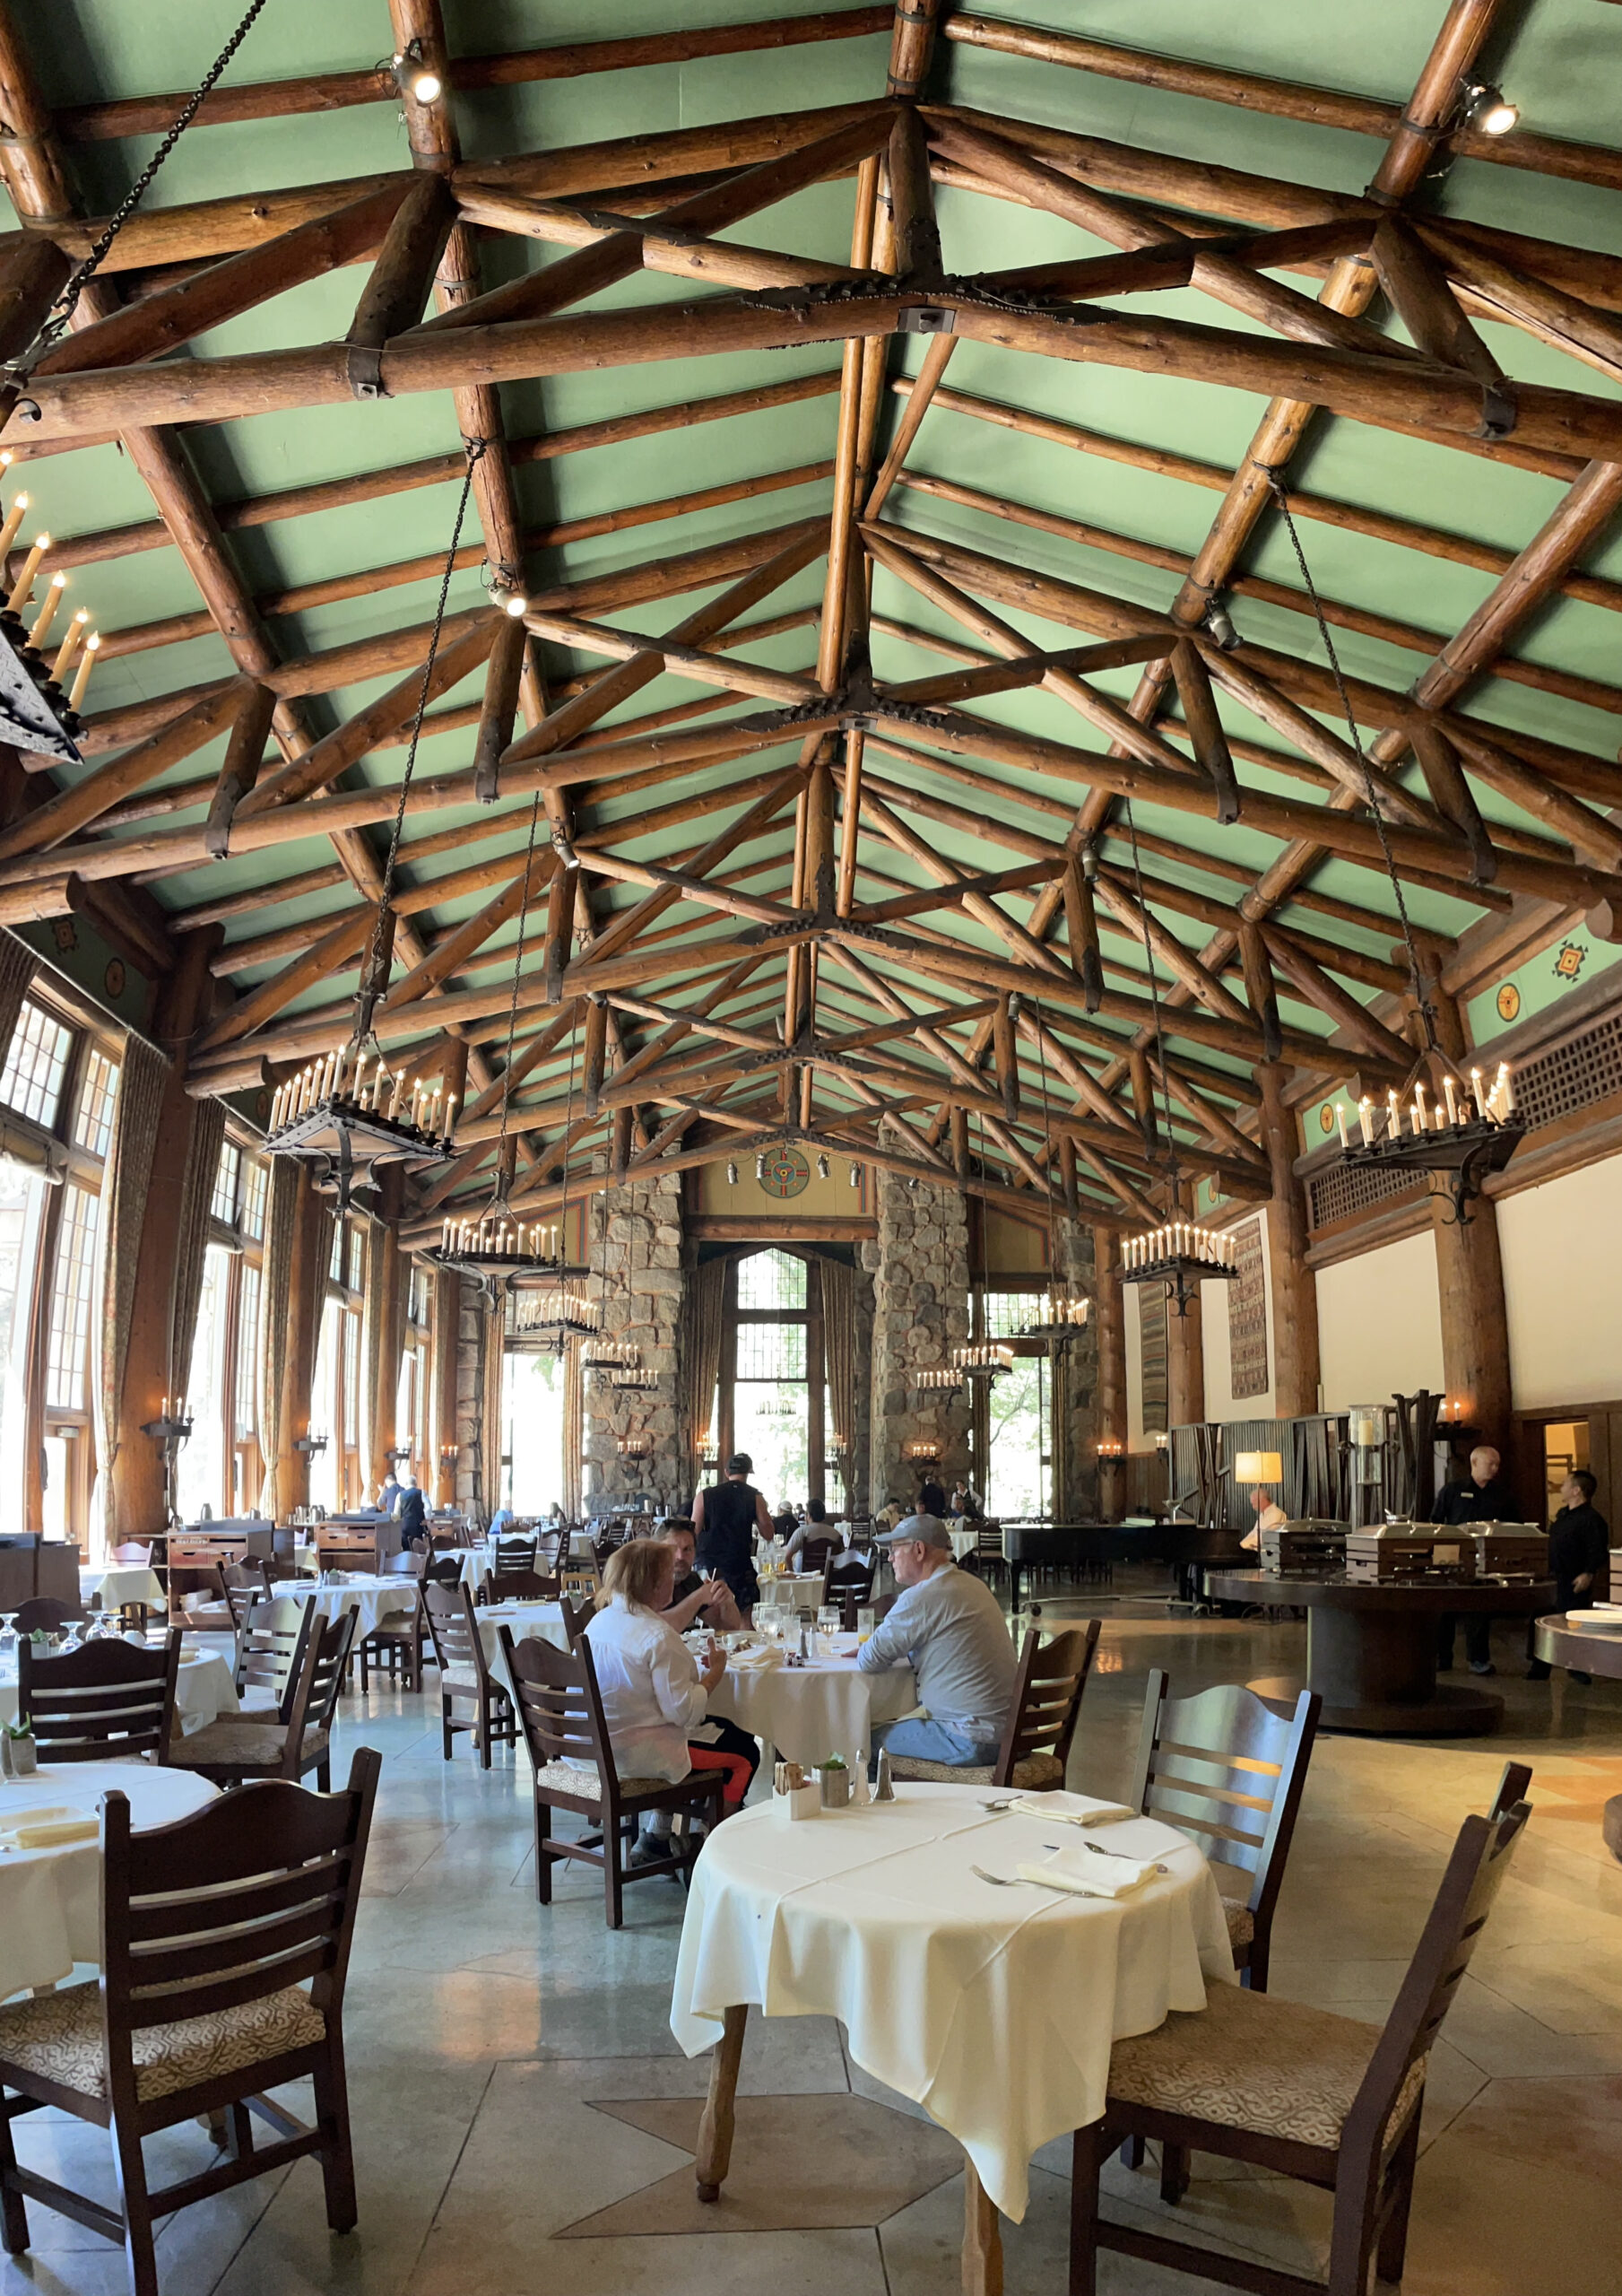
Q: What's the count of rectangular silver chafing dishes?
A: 3